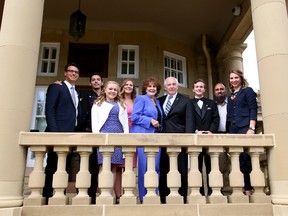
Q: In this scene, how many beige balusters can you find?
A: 11